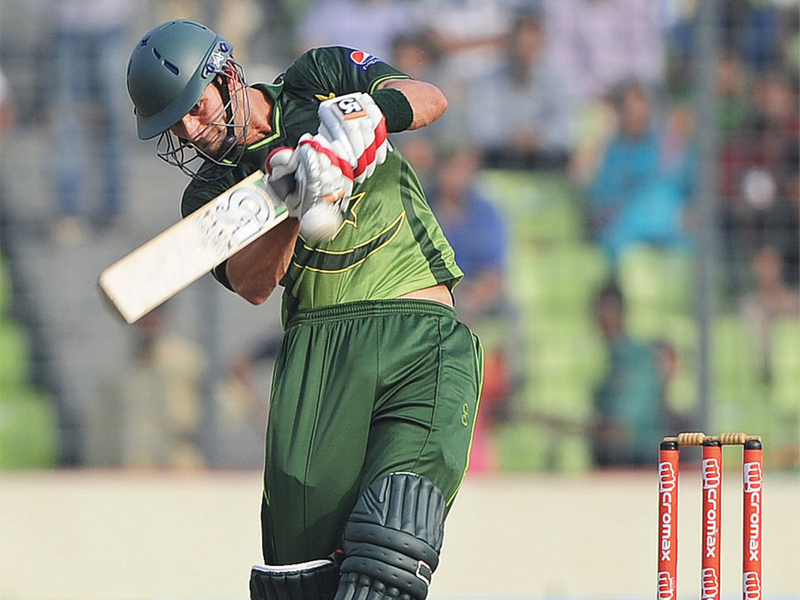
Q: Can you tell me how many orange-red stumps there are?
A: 3